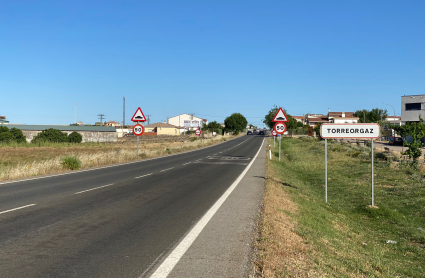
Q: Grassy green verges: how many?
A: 1